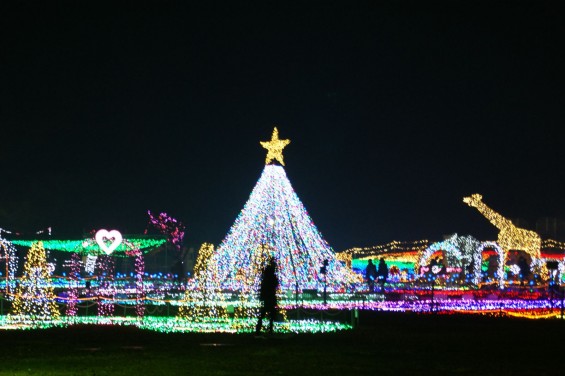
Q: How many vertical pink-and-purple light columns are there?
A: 3